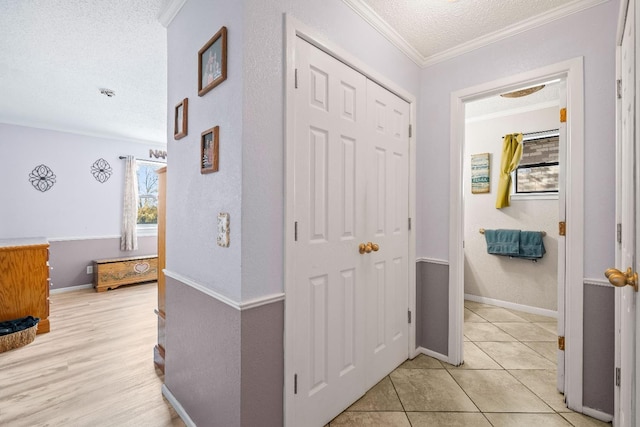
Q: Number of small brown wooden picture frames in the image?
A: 3